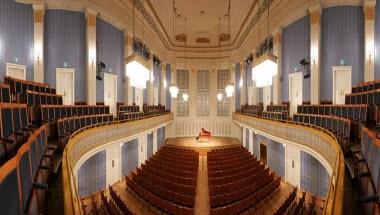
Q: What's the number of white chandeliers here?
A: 6